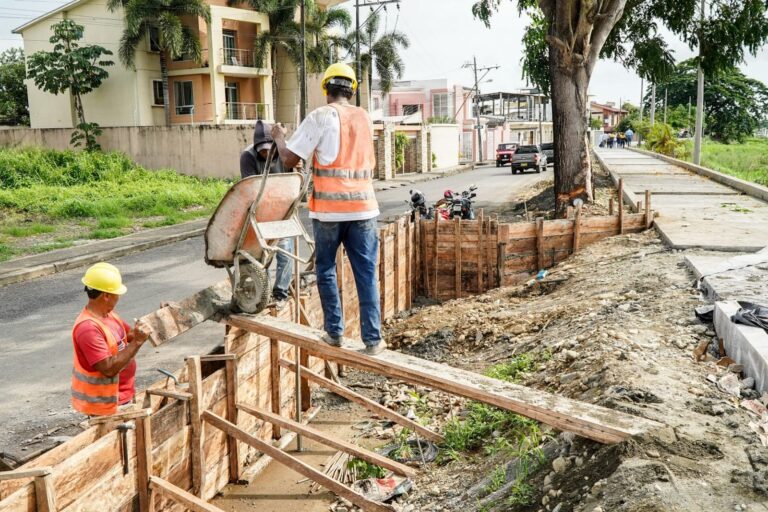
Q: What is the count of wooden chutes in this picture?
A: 1